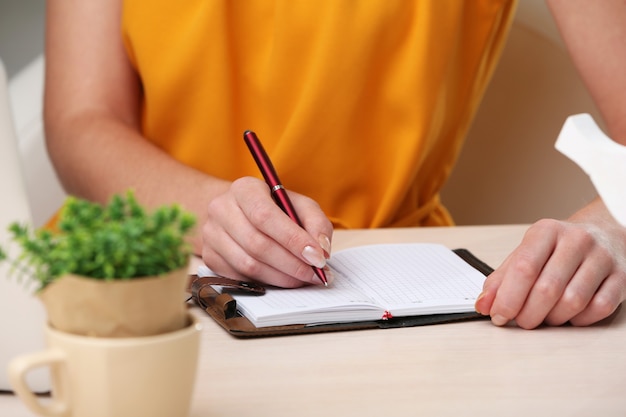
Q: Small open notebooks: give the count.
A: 1